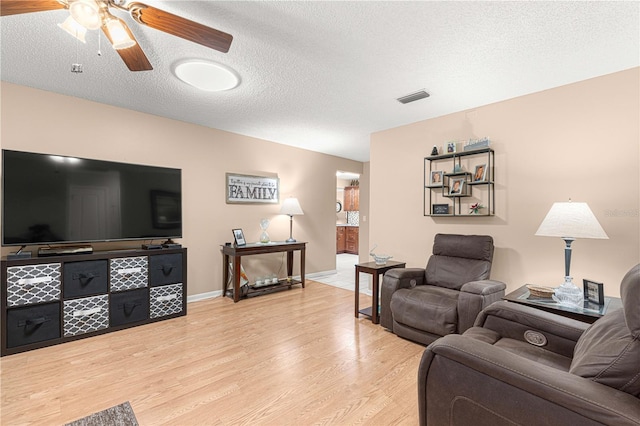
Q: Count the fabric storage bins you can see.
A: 8